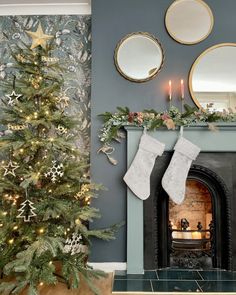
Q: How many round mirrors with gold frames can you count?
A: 3